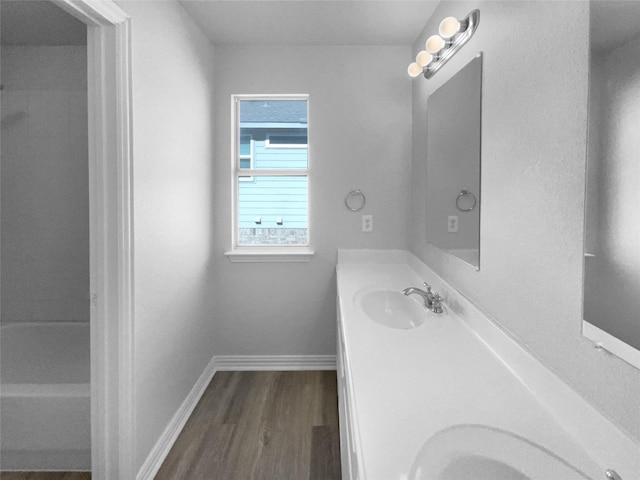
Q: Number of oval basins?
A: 2